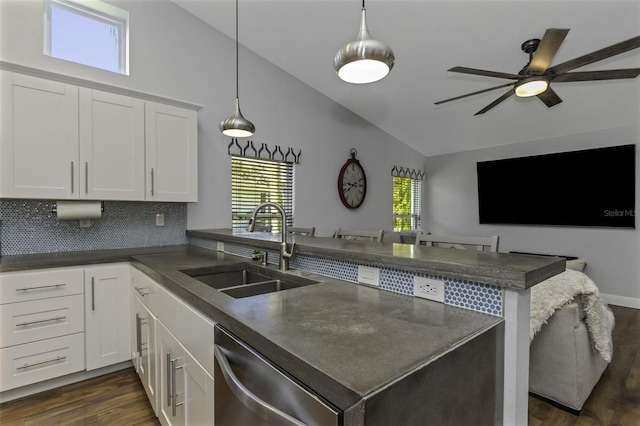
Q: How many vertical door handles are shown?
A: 8